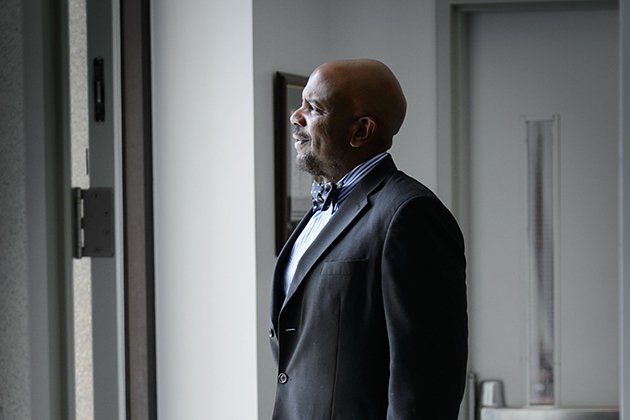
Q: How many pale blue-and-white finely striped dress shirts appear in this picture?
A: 1